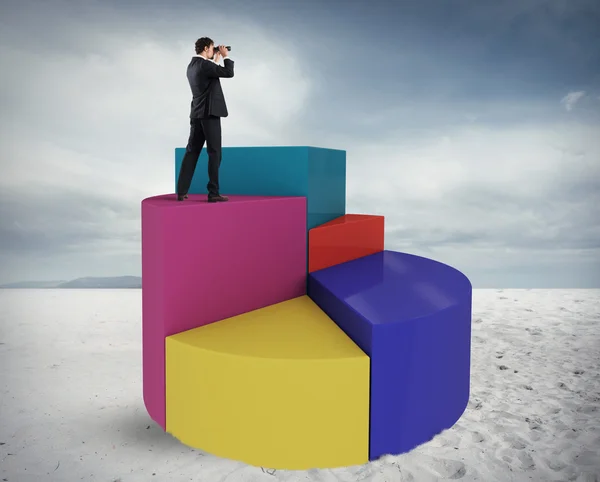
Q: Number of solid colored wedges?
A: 5